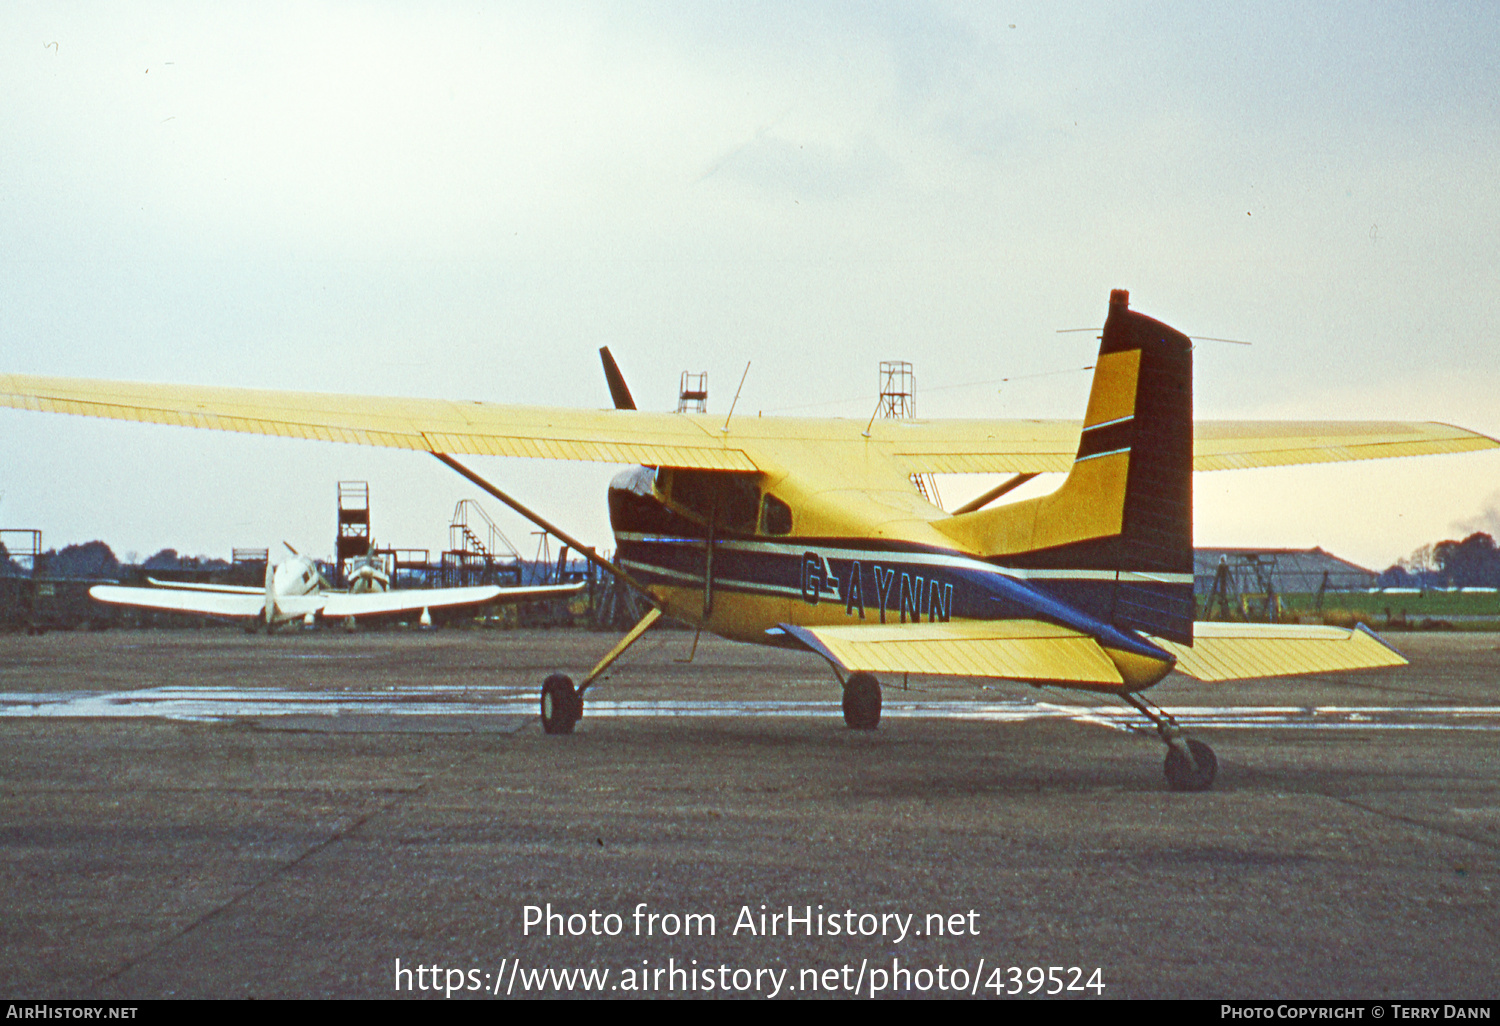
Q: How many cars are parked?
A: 0